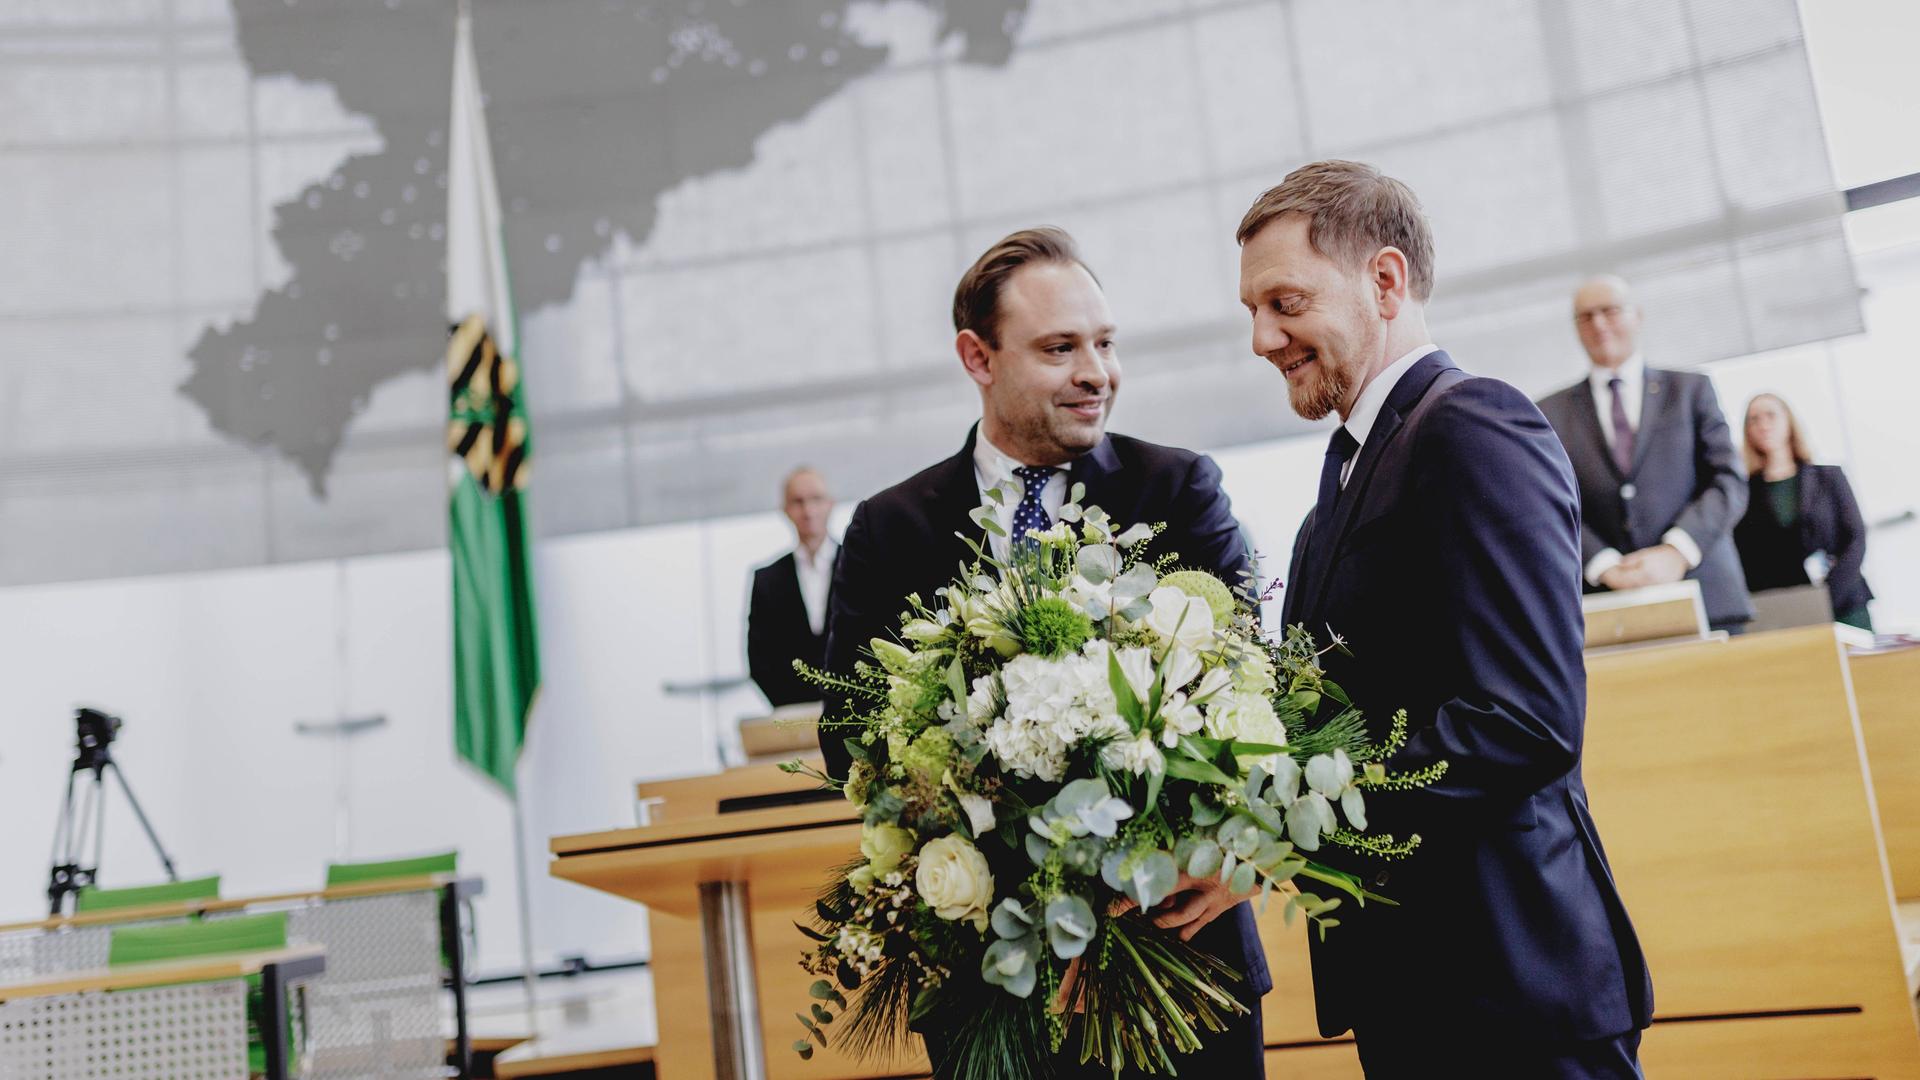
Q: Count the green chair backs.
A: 3